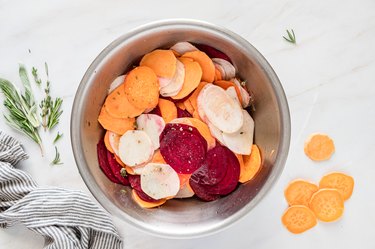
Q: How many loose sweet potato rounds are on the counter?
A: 5